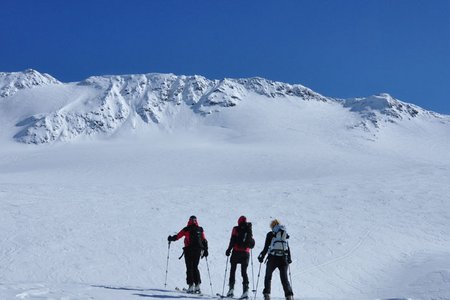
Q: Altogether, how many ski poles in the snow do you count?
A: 6